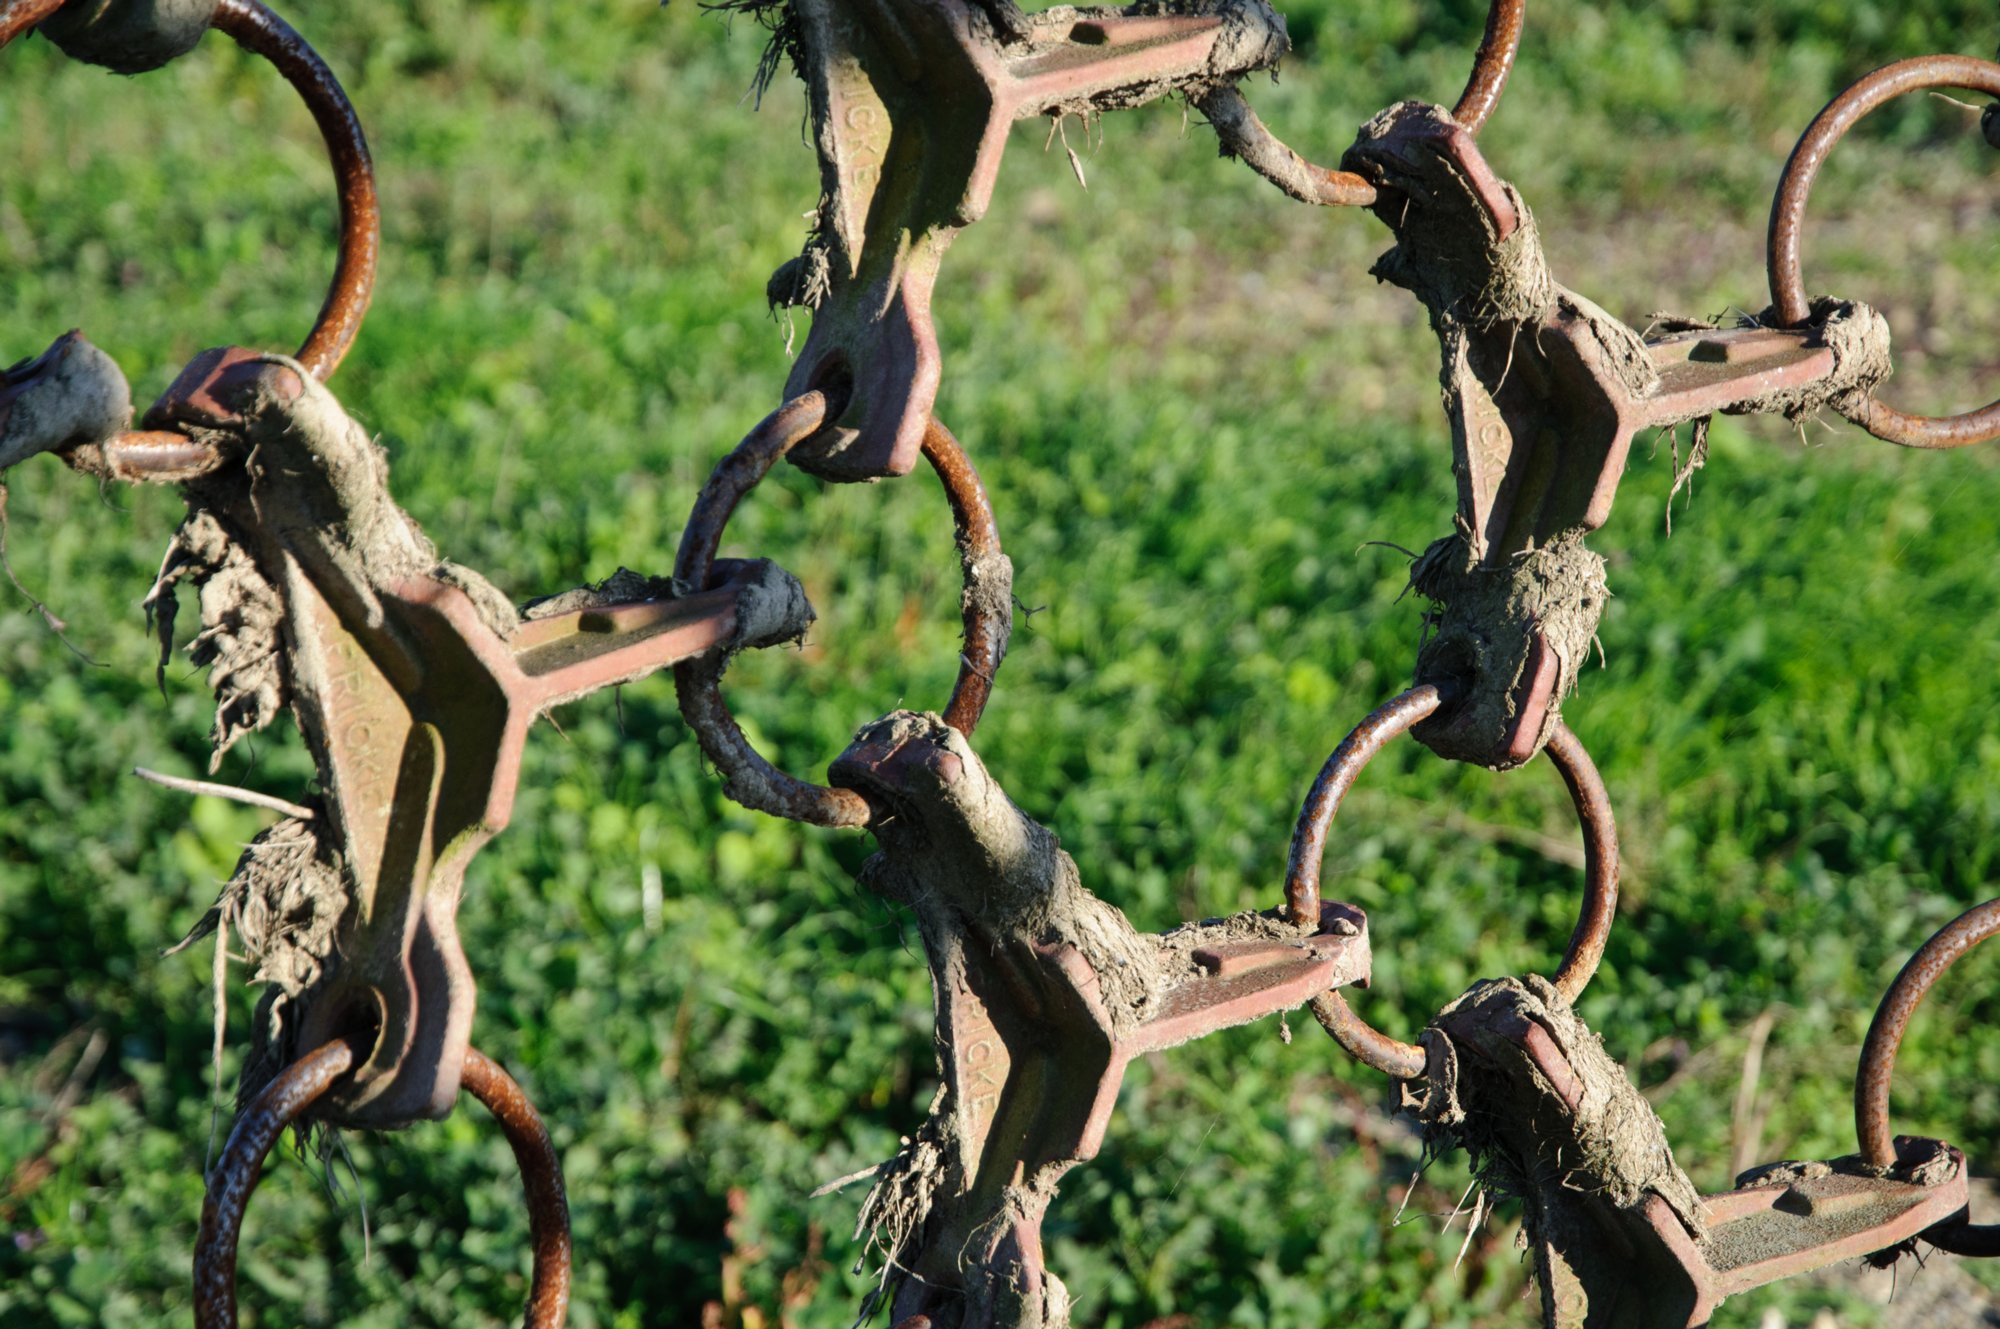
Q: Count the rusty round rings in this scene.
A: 7